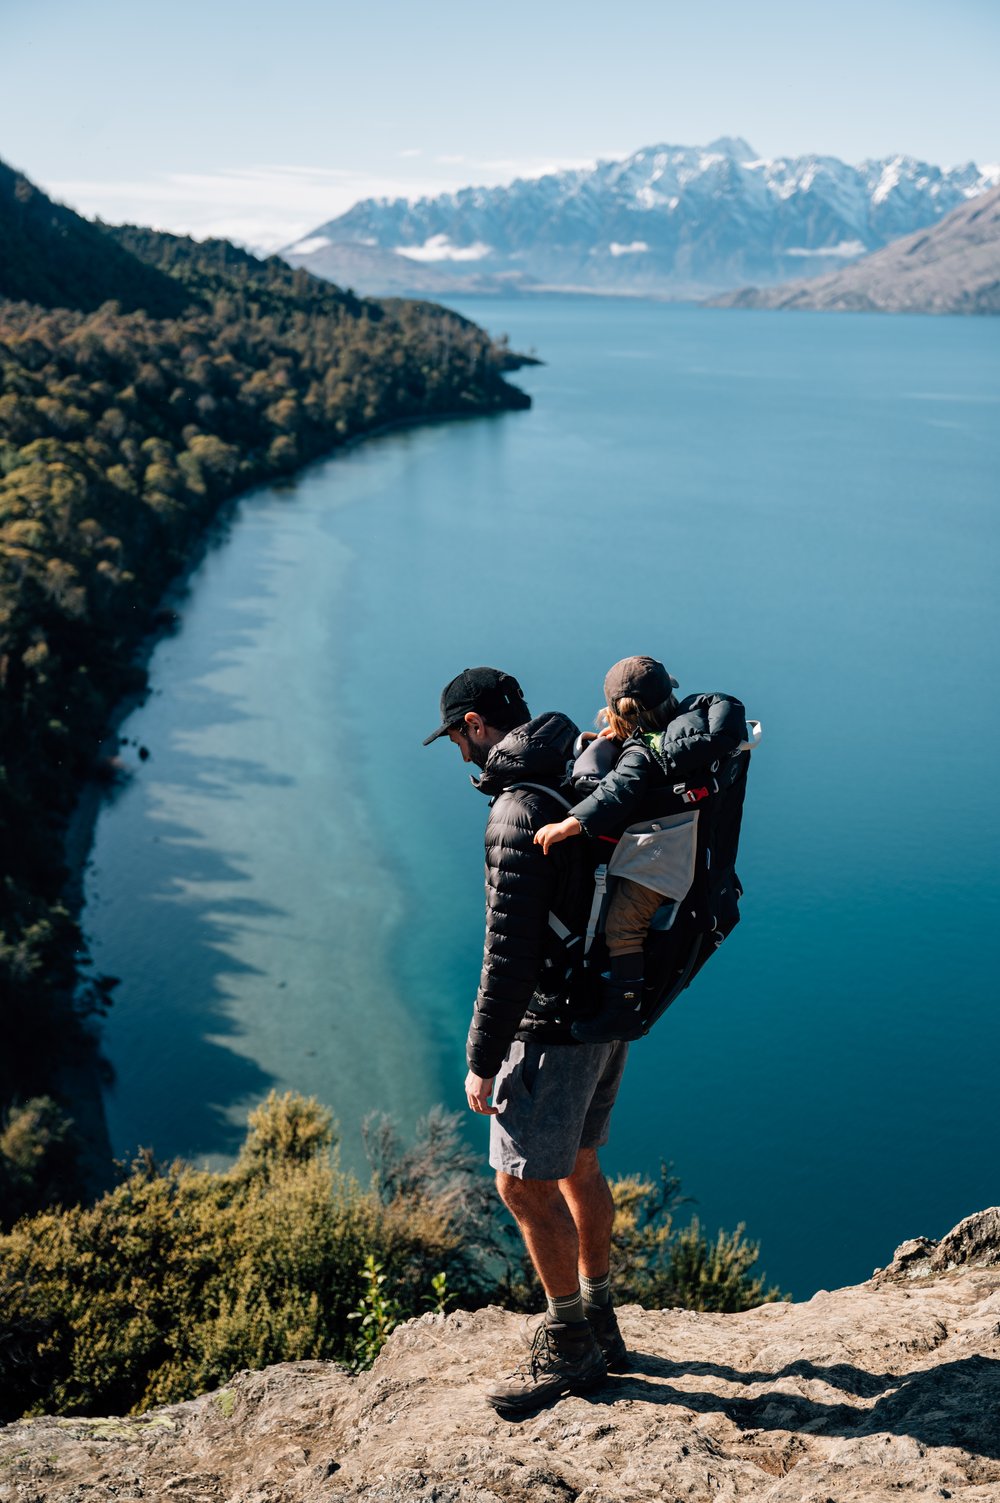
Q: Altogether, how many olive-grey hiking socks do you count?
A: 2